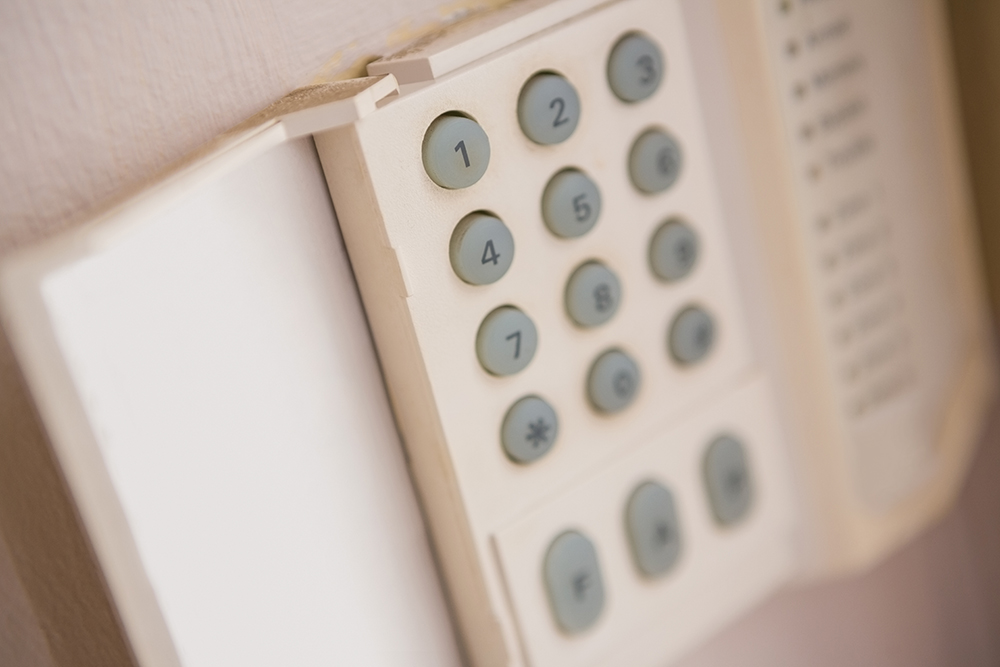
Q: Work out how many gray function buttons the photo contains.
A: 3